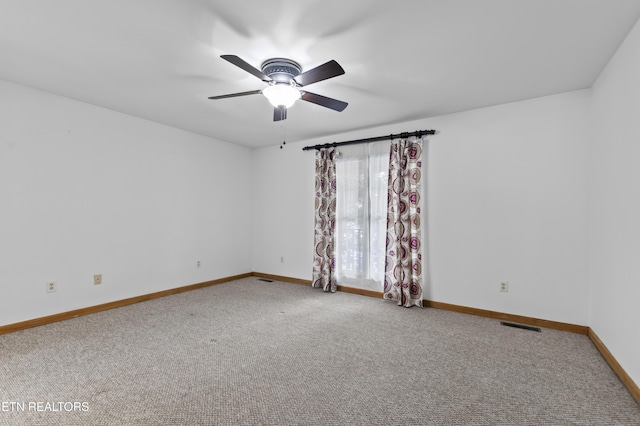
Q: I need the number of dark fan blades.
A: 5